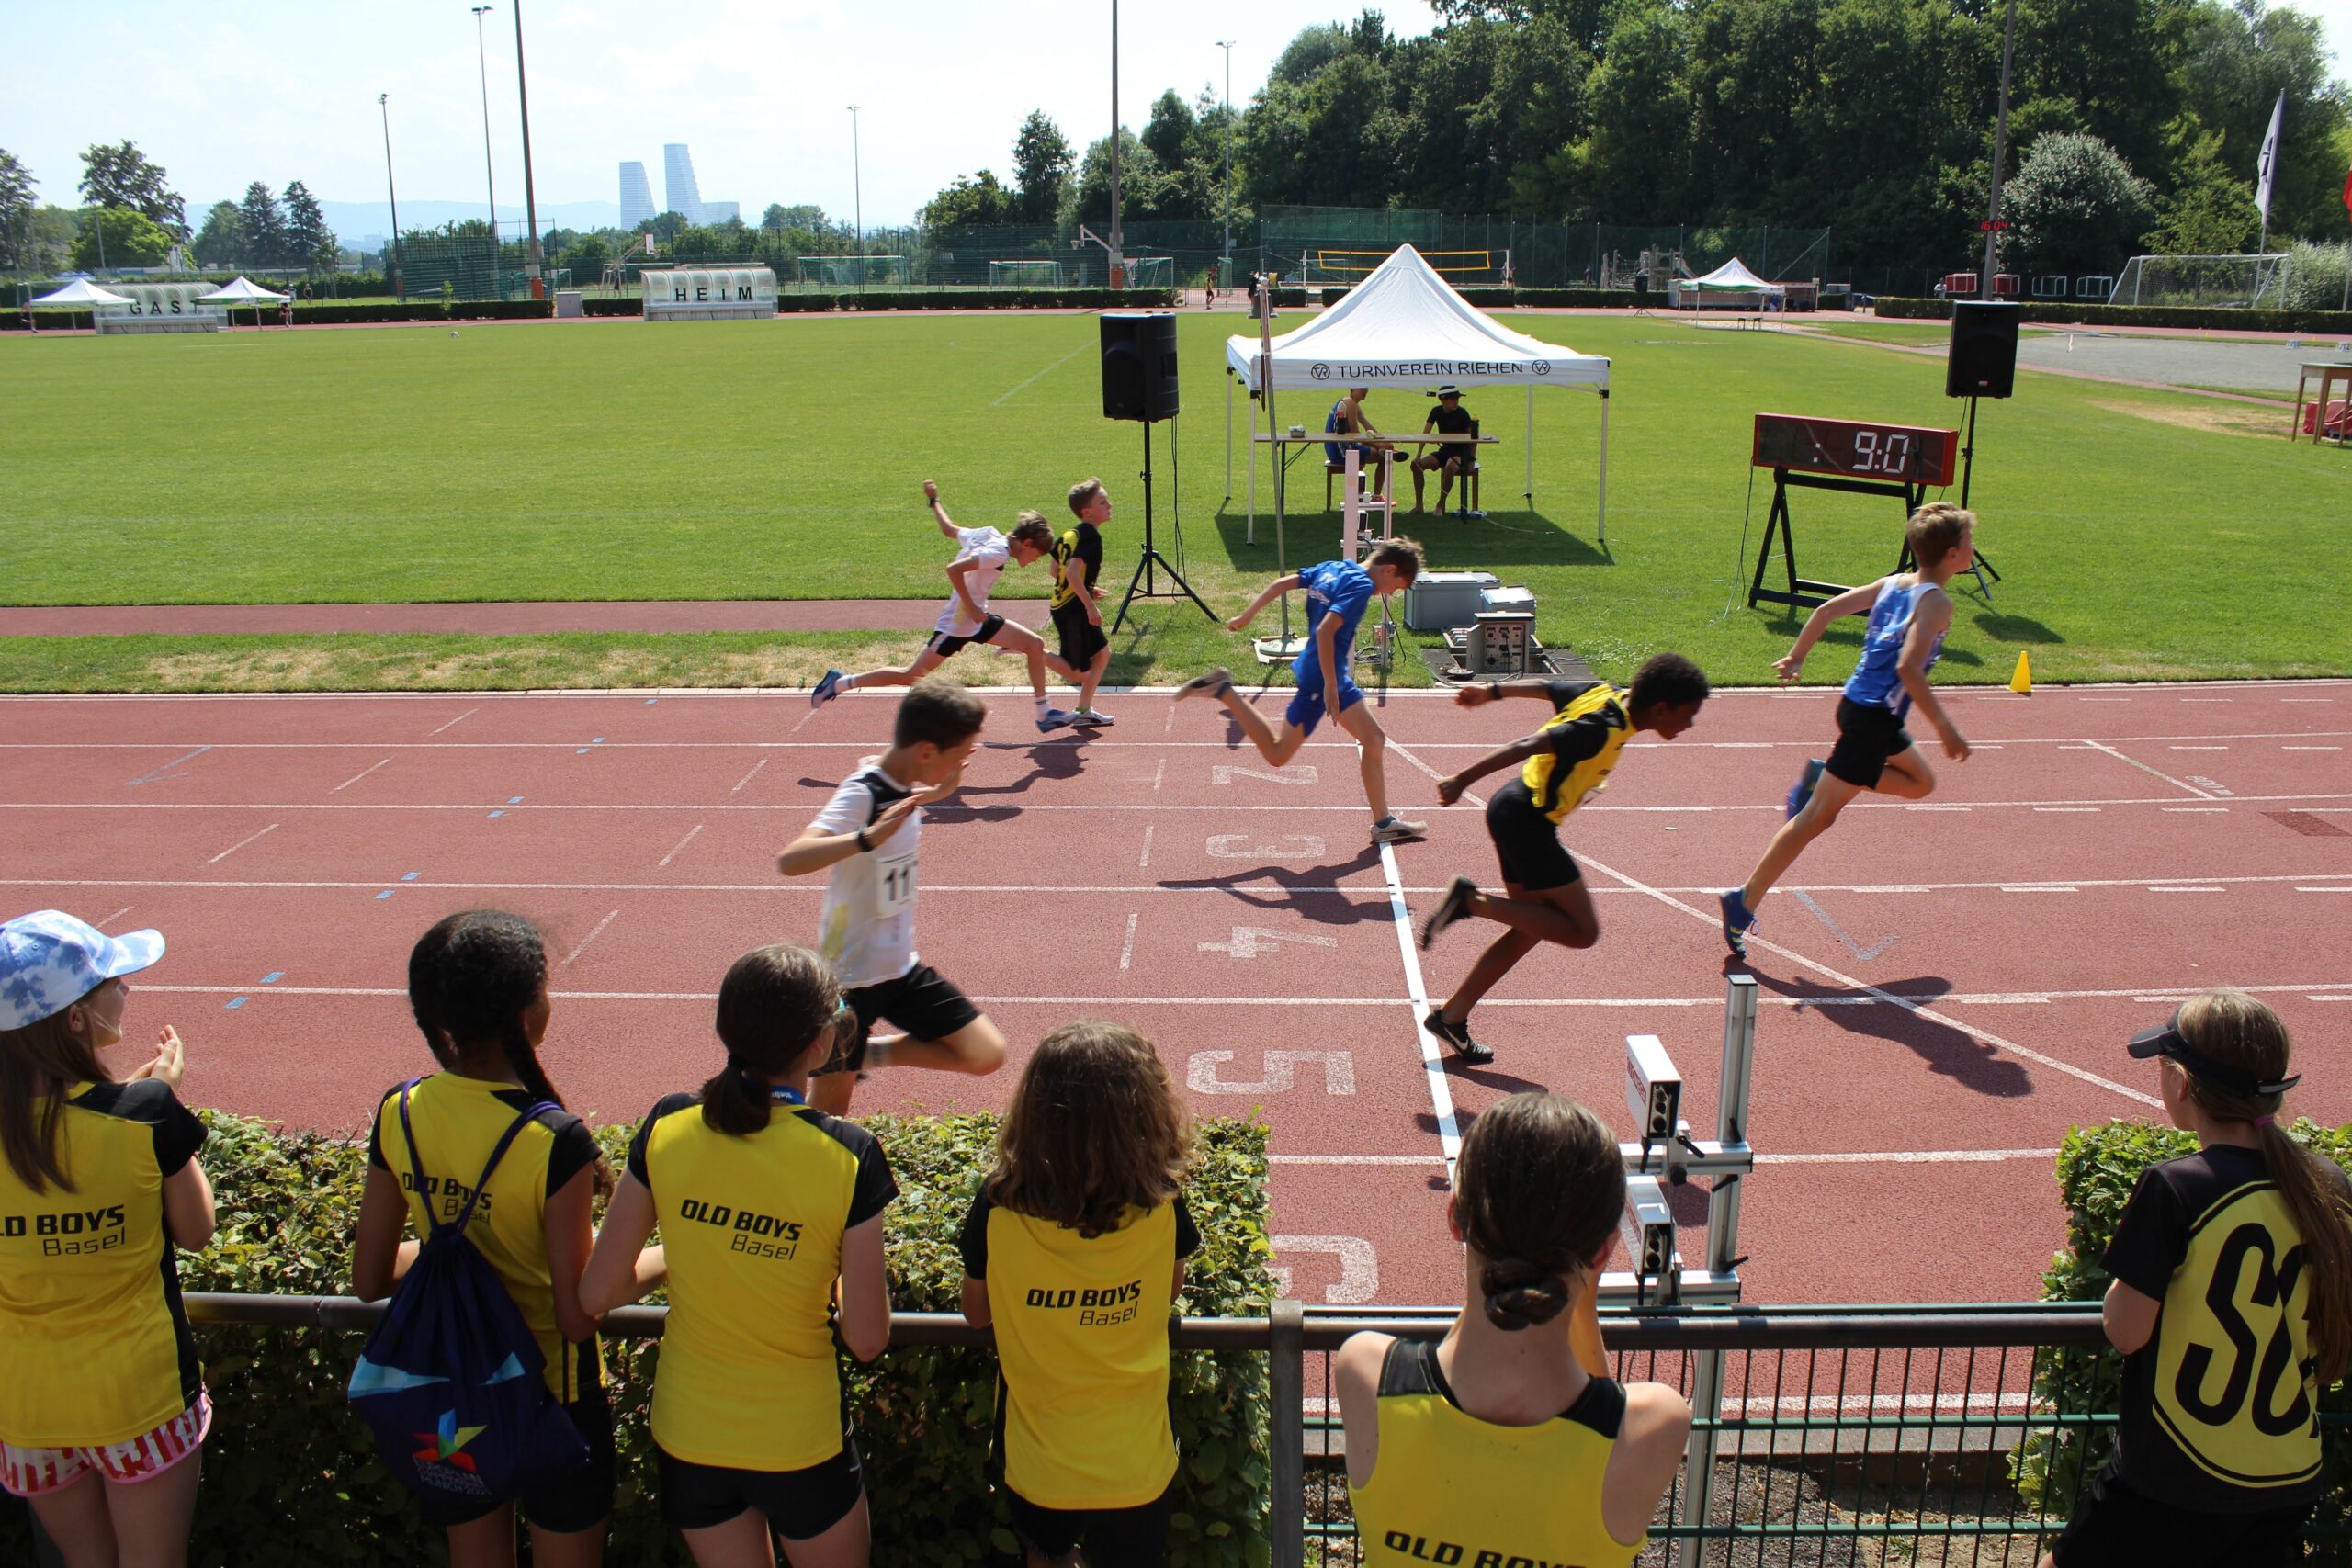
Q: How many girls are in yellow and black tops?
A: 6